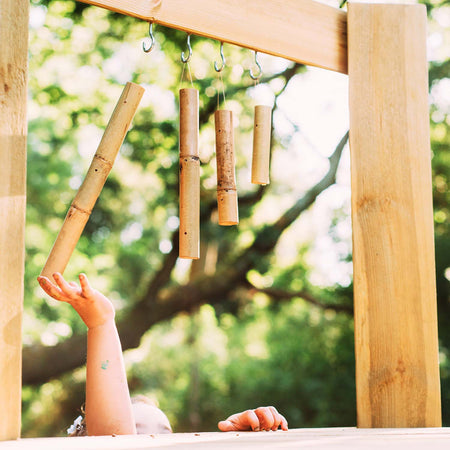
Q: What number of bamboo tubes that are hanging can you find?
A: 4